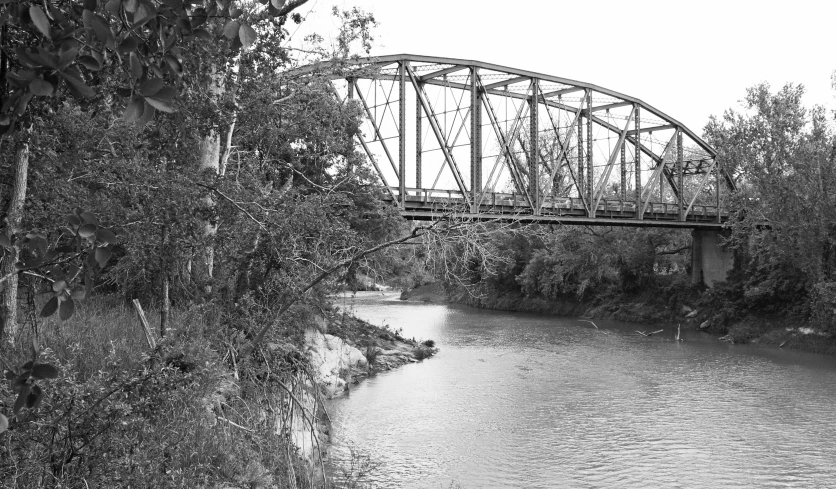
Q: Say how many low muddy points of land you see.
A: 1